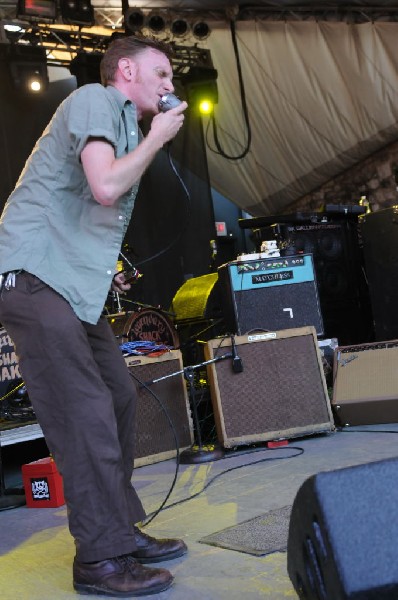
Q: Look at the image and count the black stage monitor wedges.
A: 1